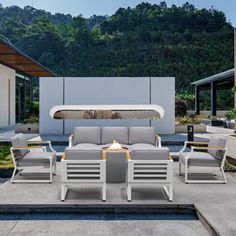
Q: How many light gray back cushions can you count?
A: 7